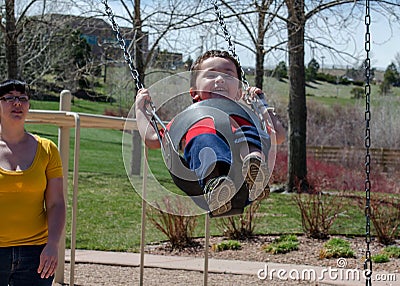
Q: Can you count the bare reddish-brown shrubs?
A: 4